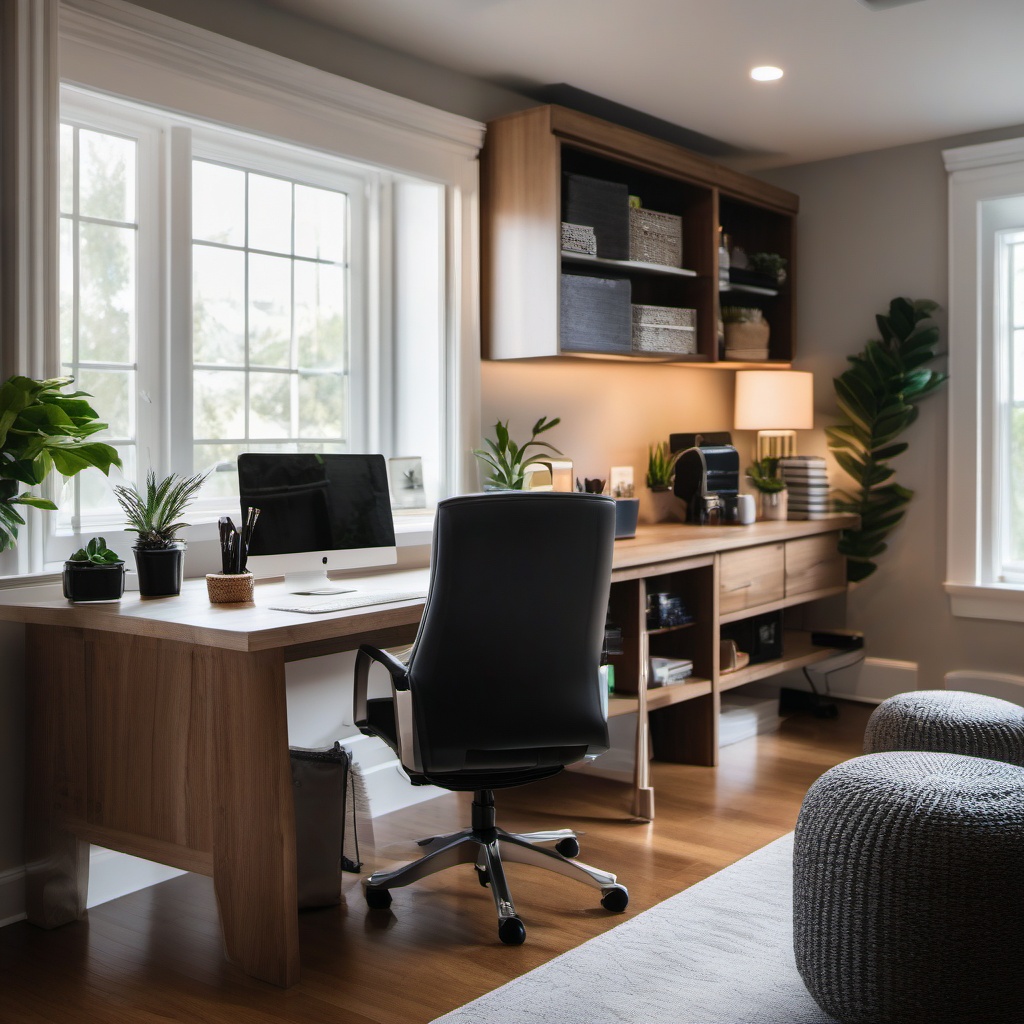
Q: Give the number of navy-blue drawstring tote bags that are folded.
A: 0